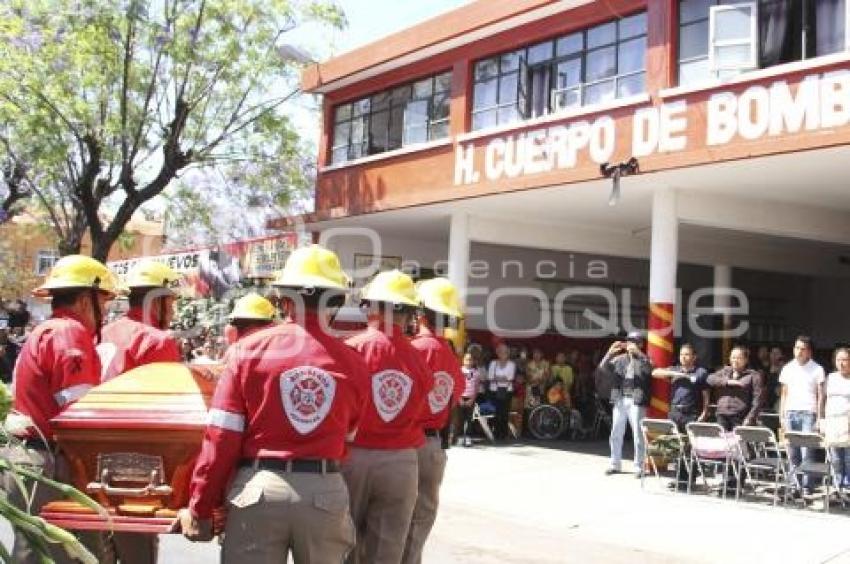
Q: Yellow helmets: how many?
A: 6